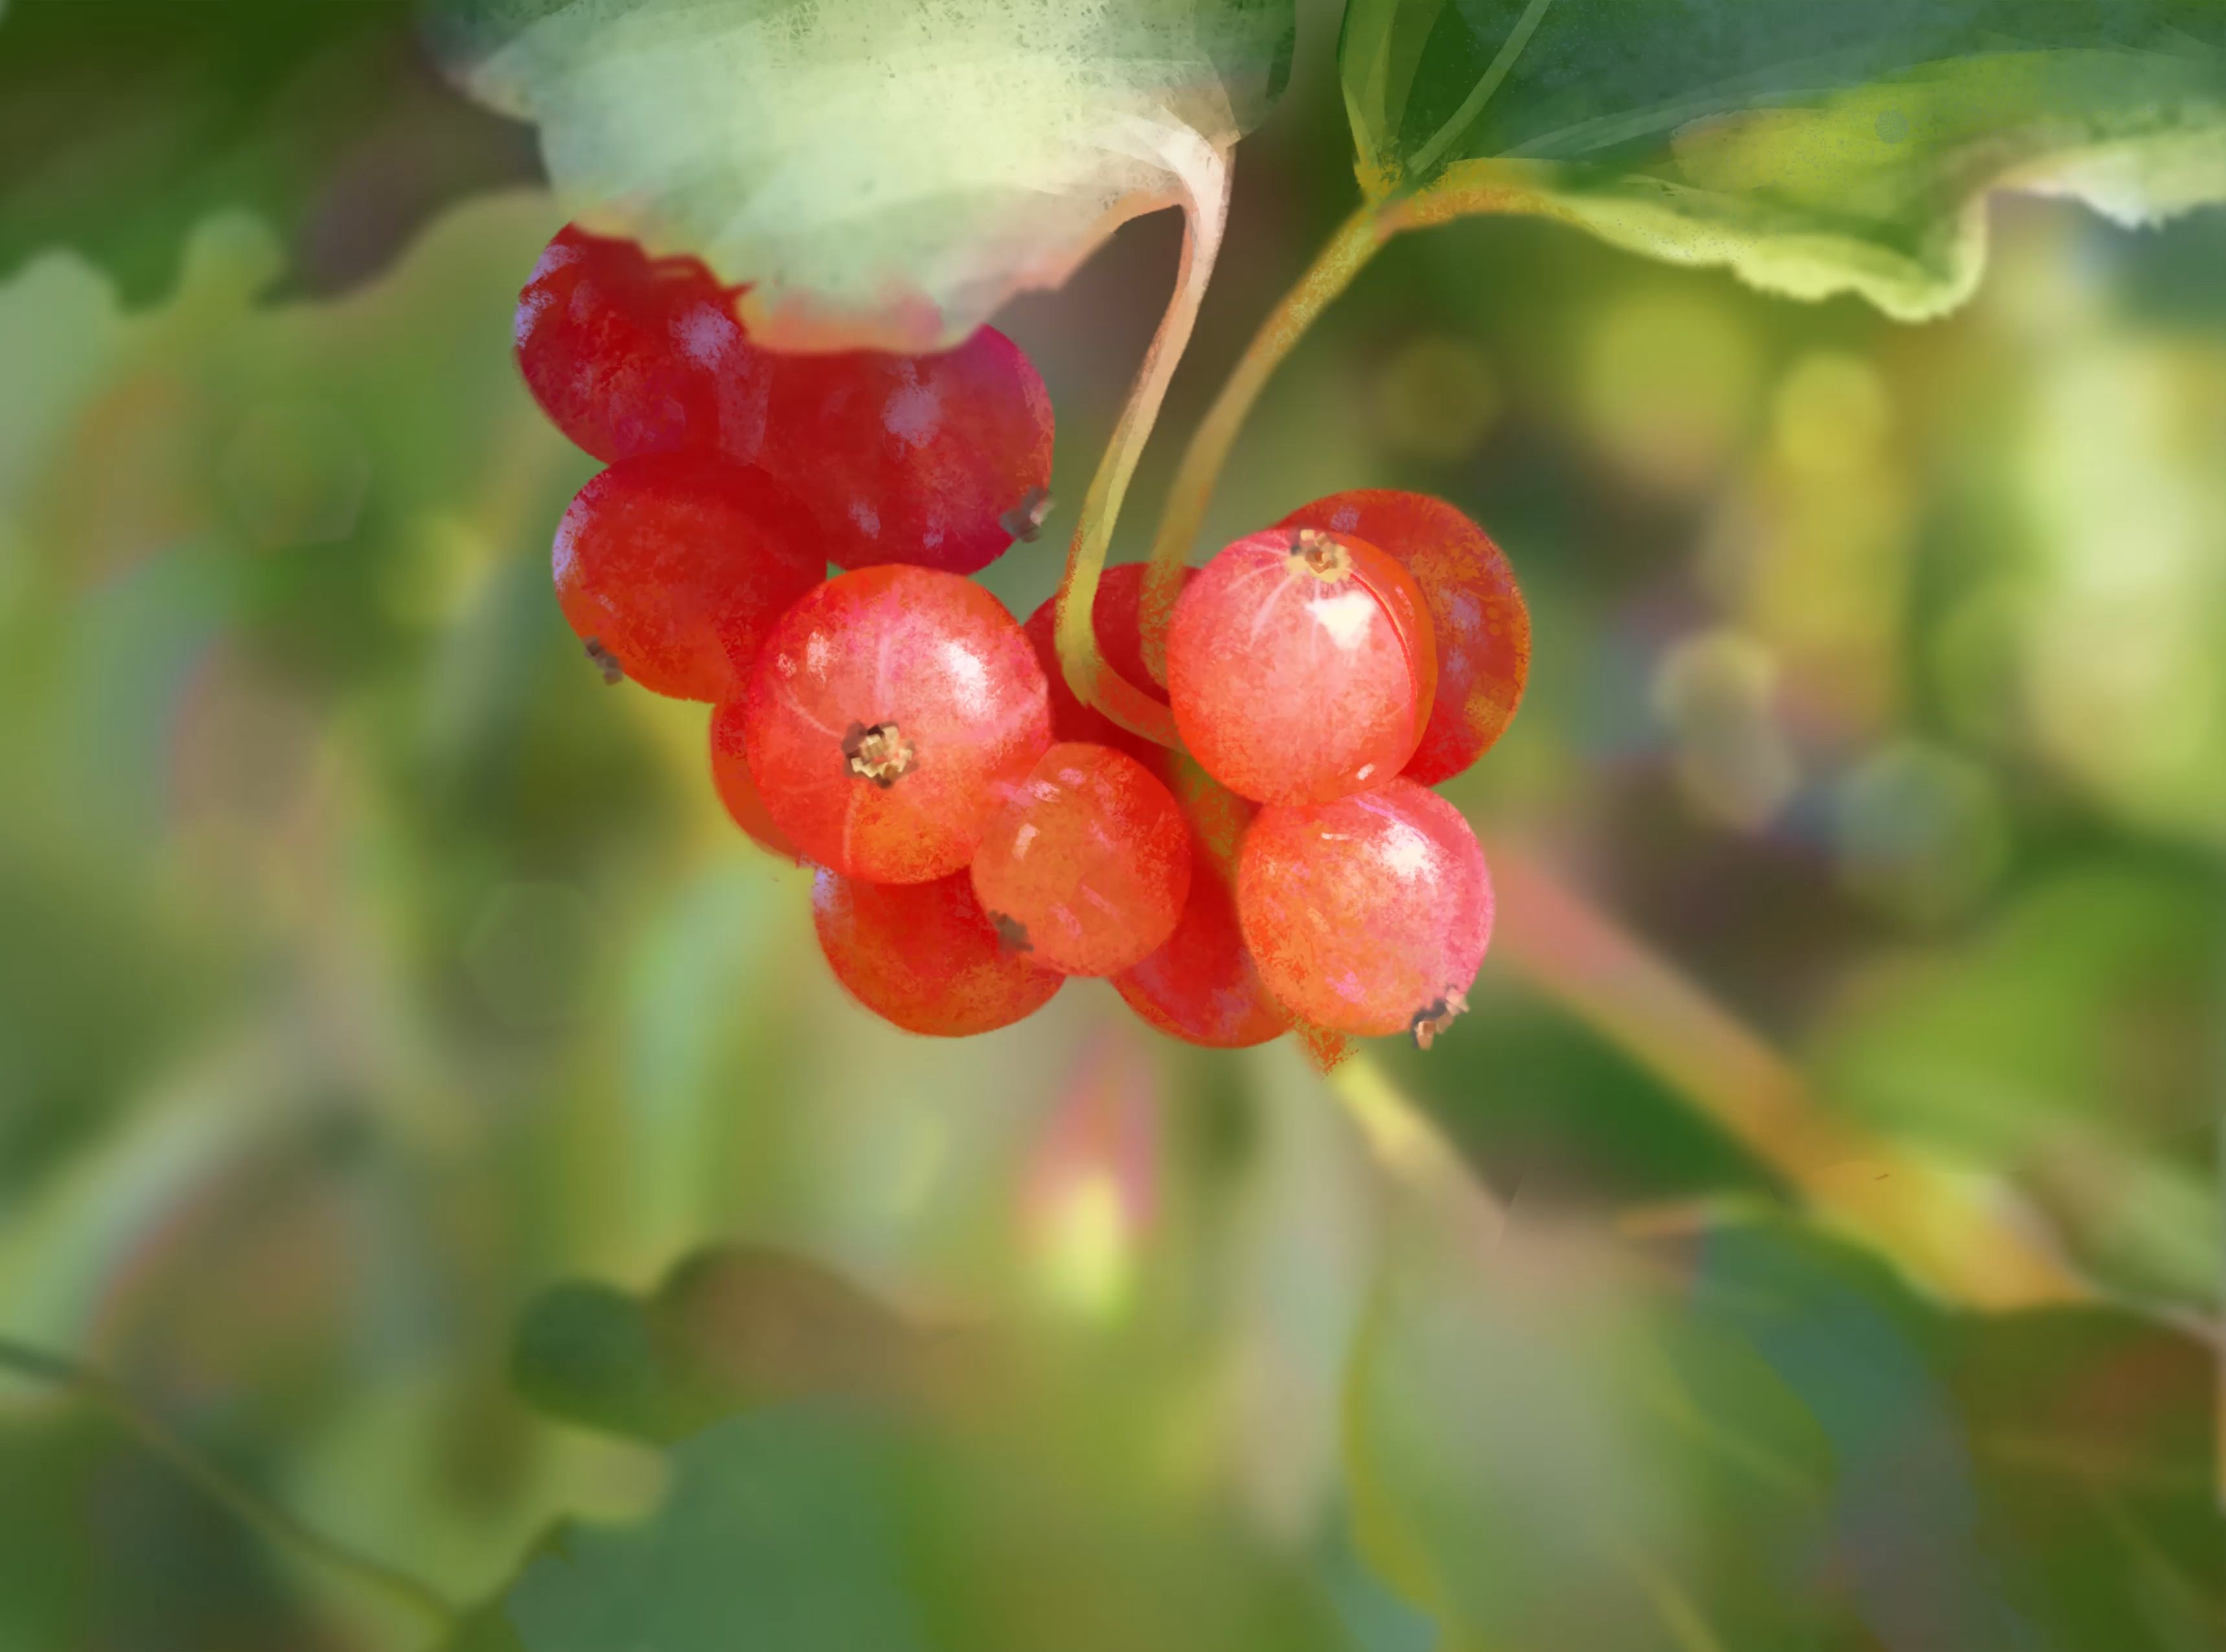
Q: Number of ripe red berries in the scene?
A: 12